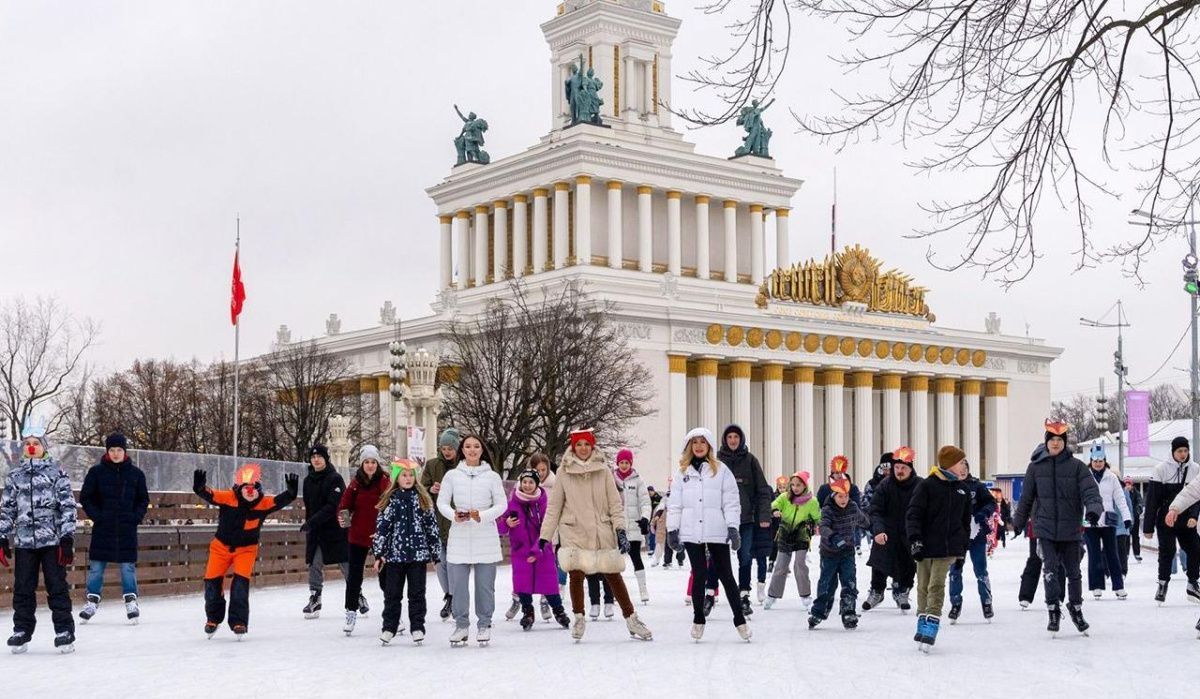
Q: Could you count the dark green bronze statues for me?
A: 3